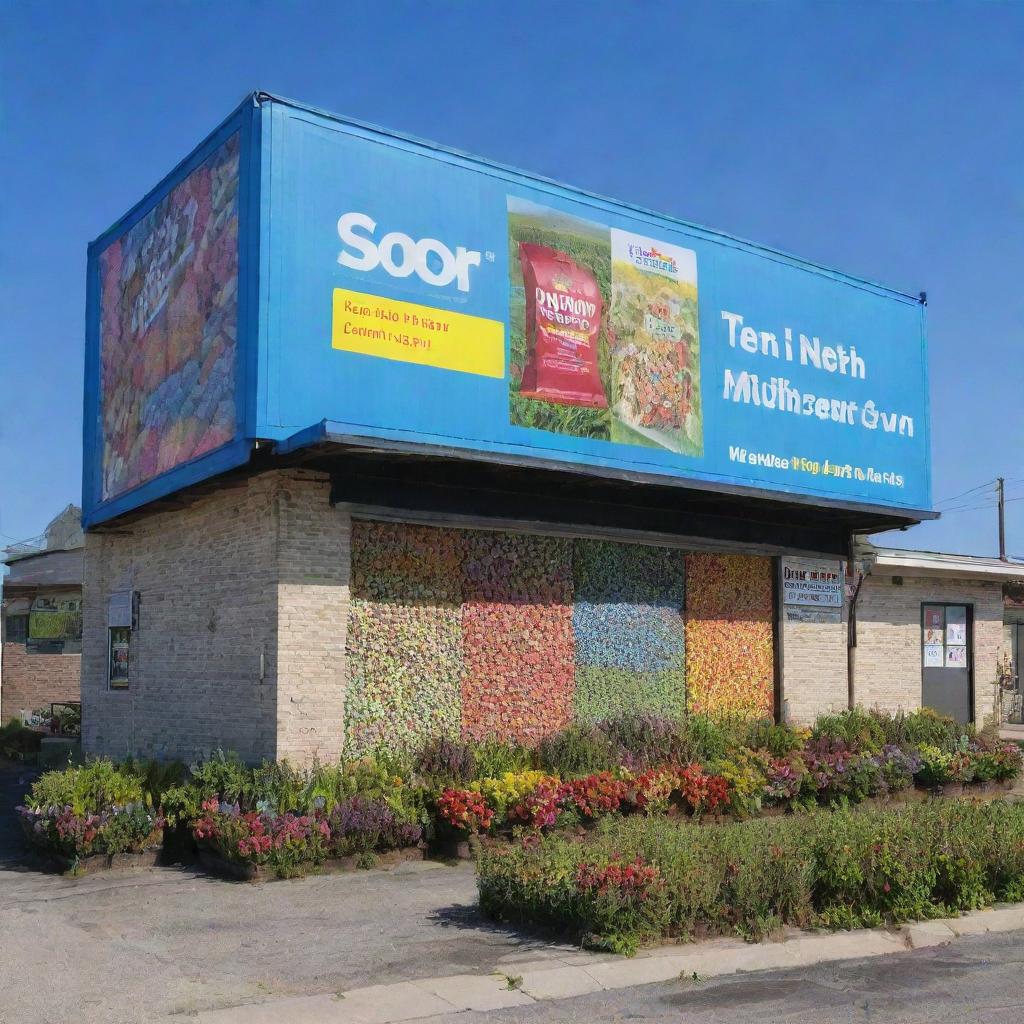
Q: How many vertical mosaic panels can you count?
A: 4